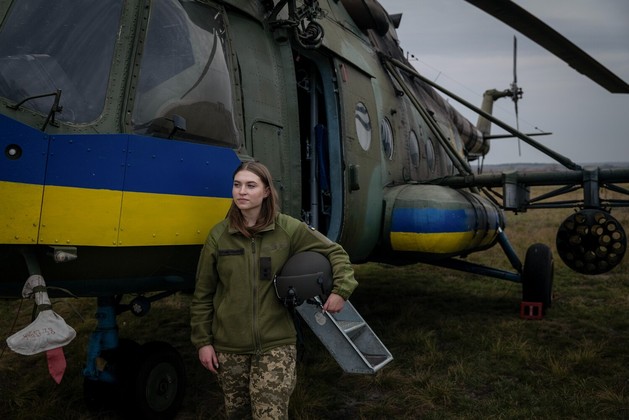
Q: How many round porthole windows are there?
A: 4